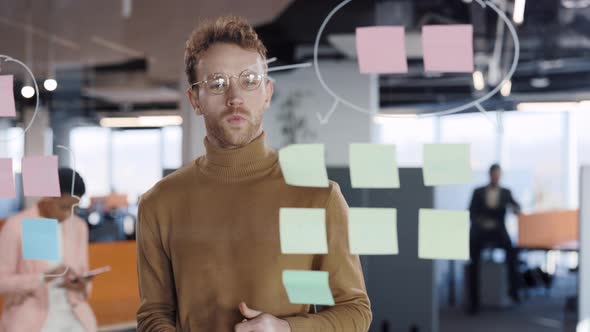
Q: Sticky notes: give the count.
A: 13